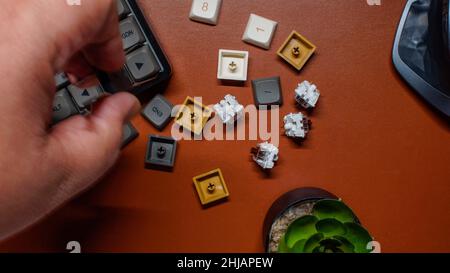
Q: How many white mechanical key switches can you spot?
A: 4